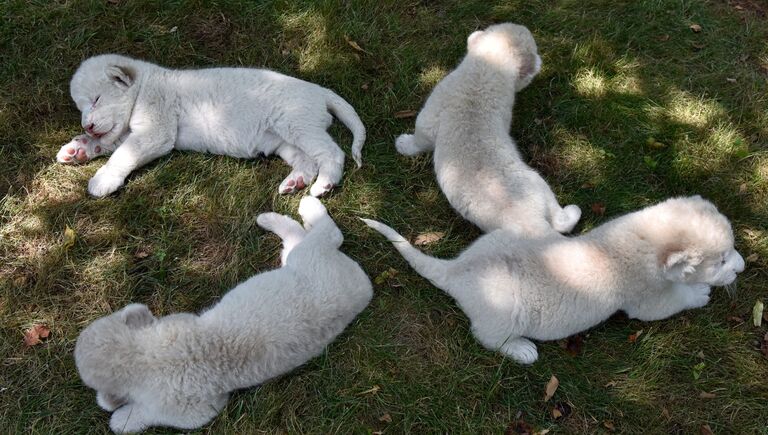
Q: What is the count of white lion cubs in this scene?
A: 4